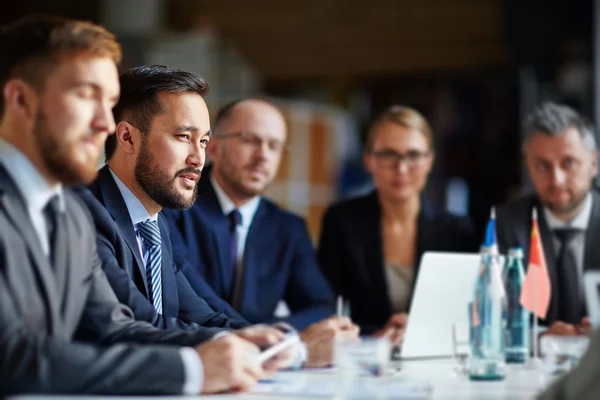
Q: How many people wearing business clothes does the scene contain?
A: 5